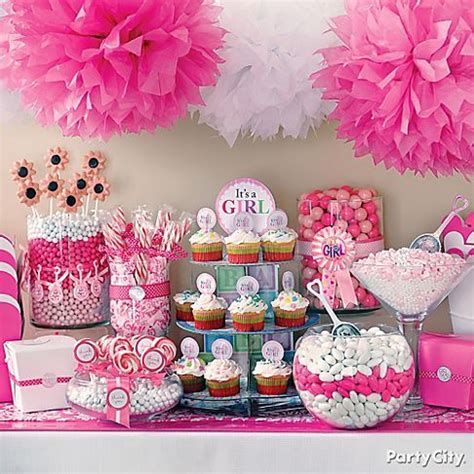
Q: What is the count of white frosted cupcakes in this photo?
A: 10